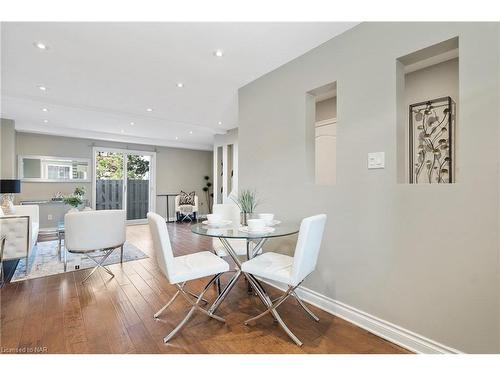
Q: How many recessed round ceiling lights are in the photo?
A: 12